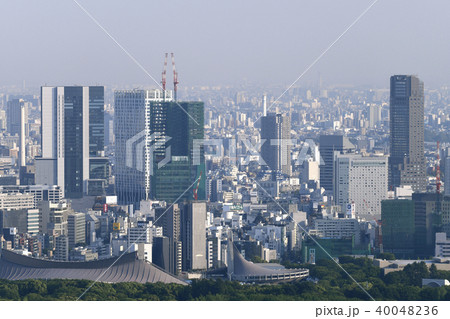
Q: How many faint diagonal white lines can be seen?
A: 4